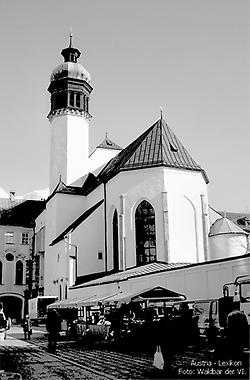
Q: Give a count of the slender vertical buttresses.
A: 3